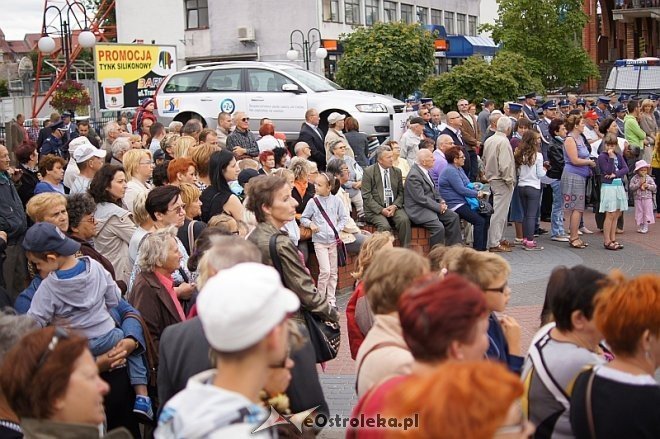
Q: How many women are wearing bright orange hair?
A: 3